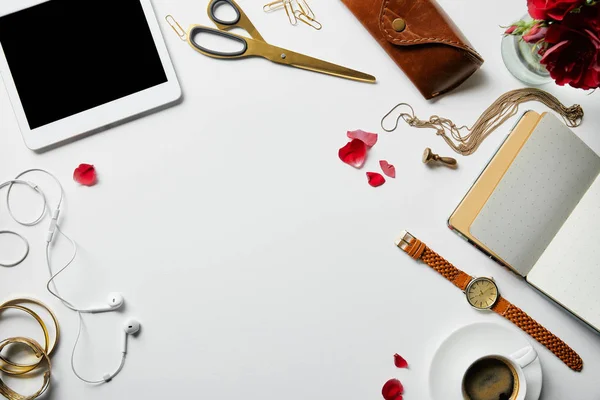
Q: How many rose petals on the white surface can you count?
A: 7